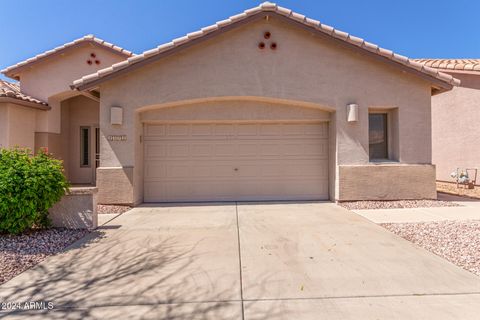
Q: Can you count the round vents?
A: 6